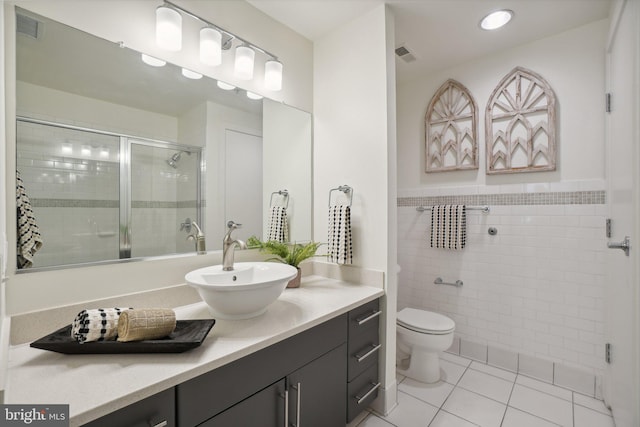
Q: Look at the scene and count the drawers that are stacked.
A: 3